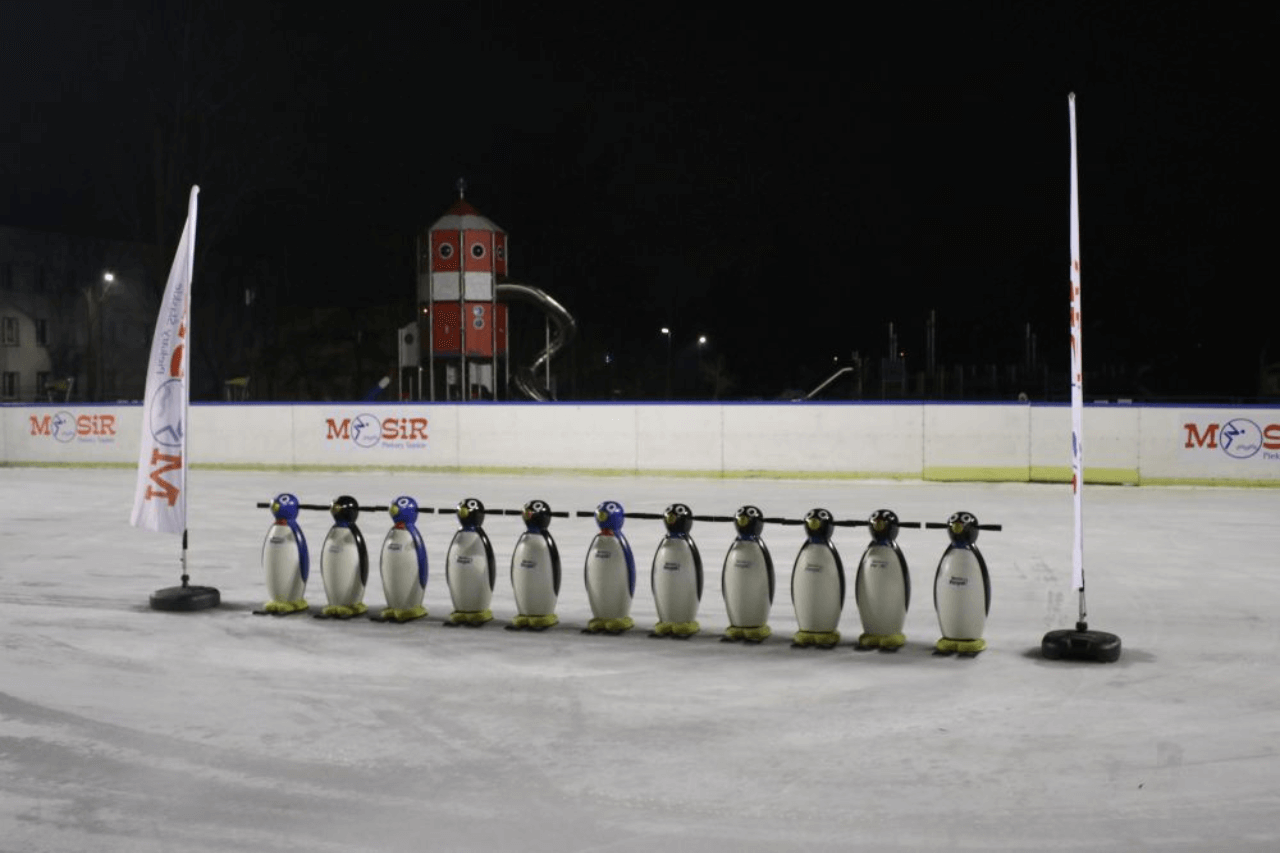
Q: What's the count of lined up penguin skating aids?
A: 11